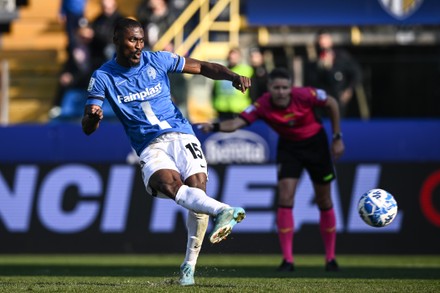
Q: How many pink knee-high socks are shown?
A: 2